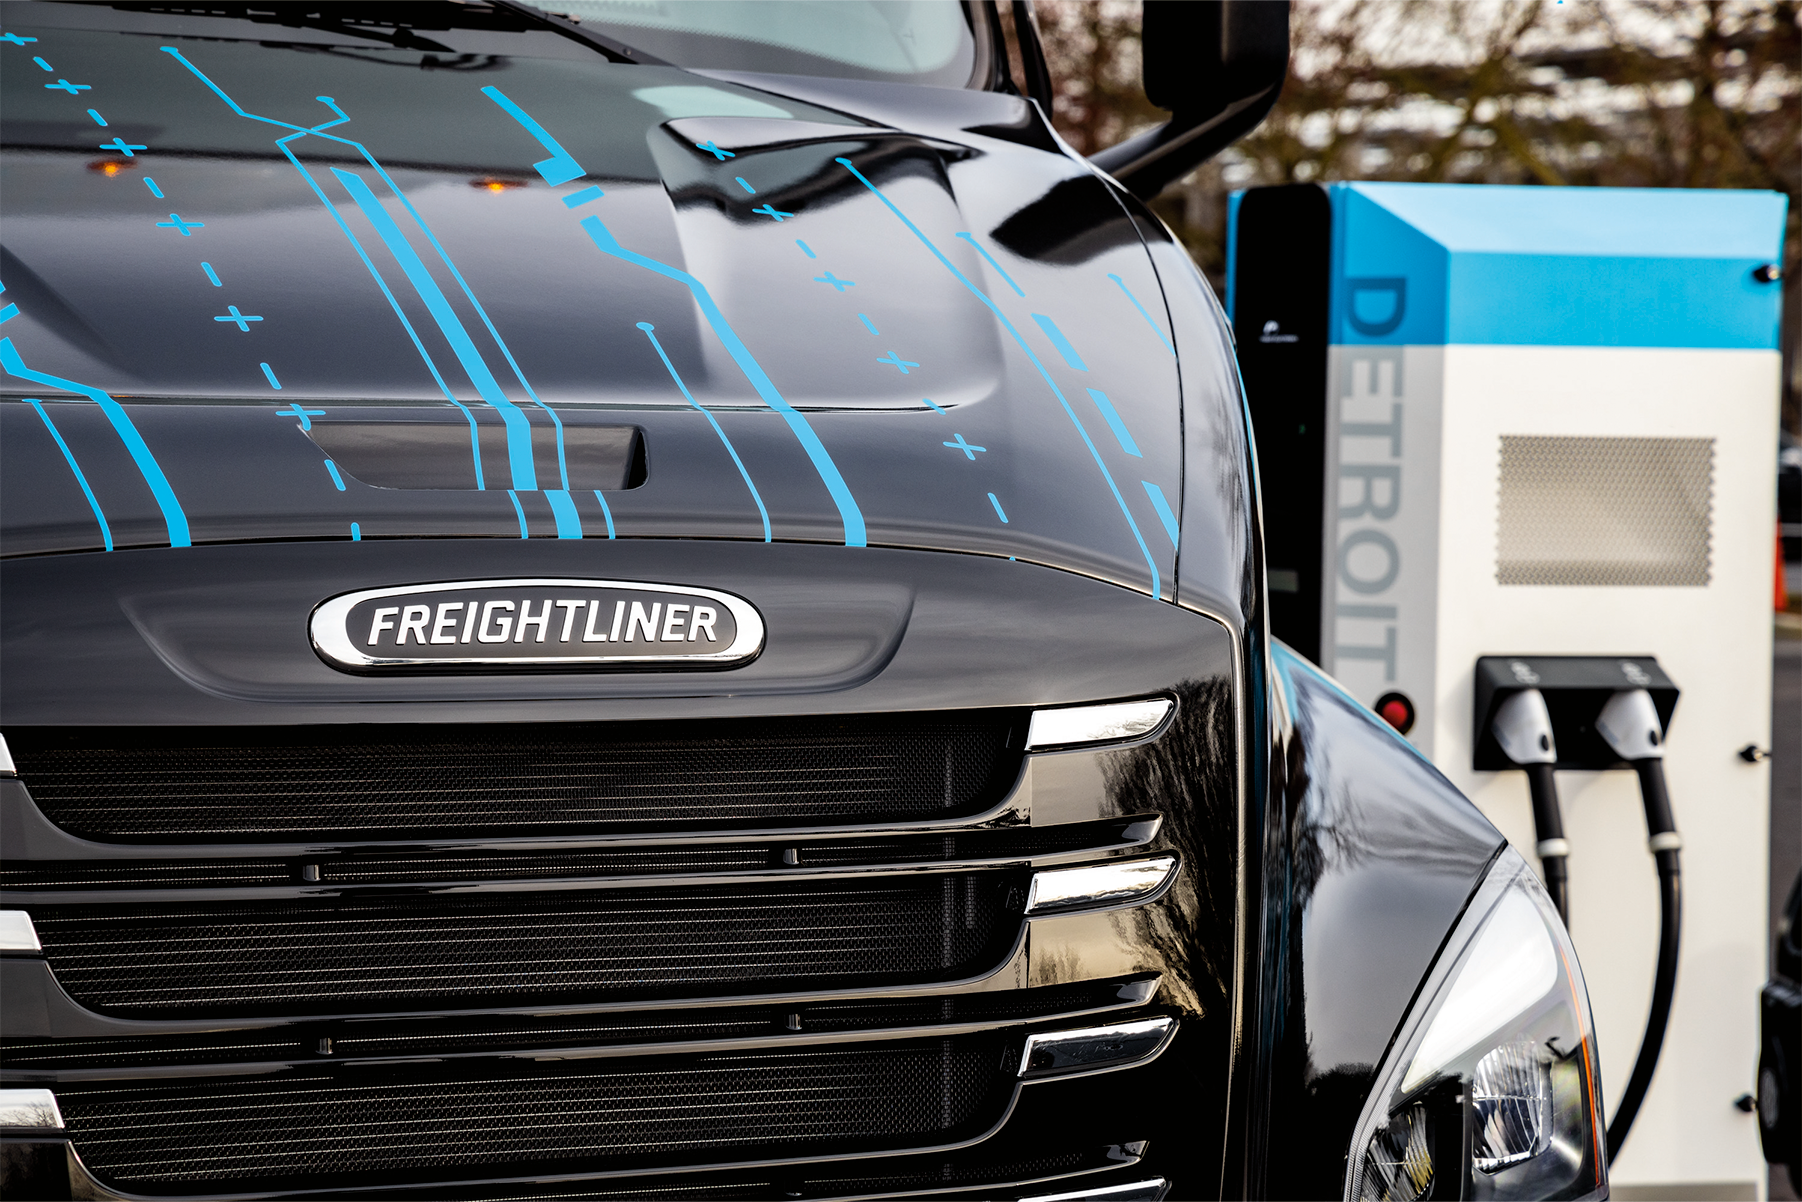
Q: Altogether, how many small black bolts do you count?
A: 3